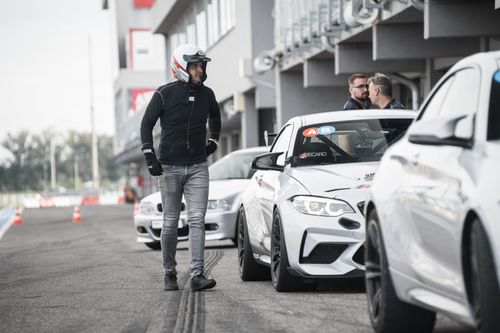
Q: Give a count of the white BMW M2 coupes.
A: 2